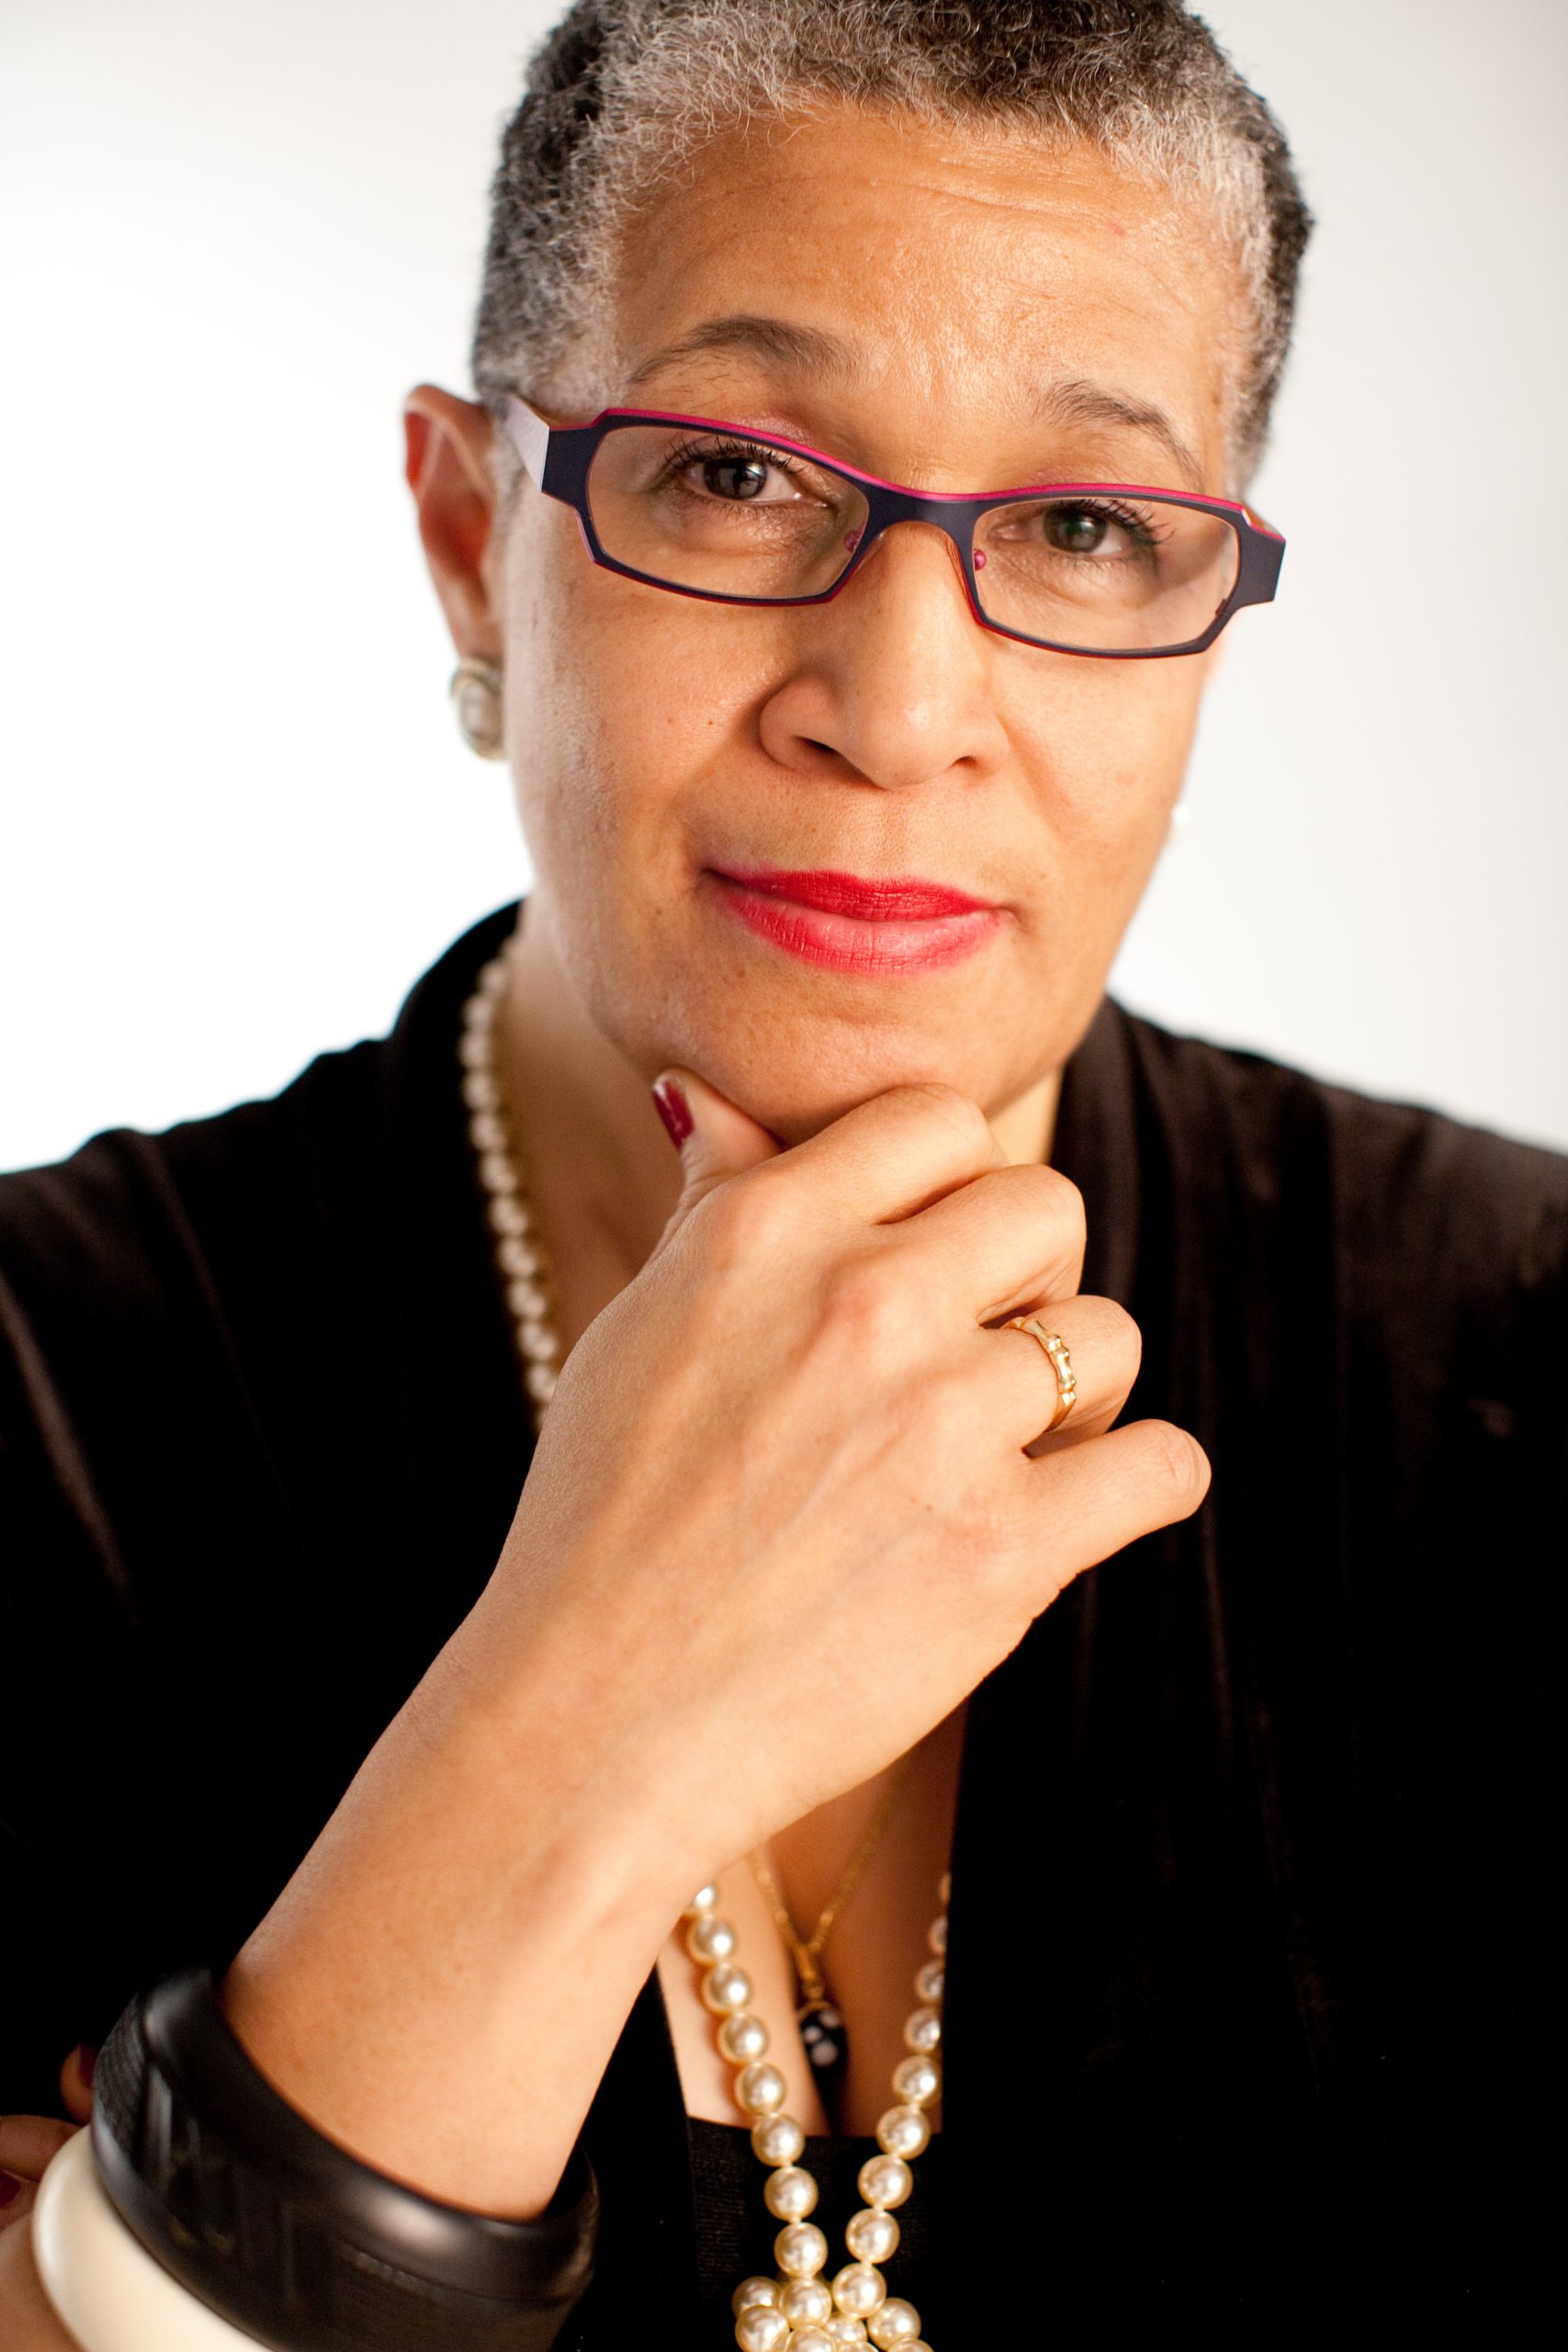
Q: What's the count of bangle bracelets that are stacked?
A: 2